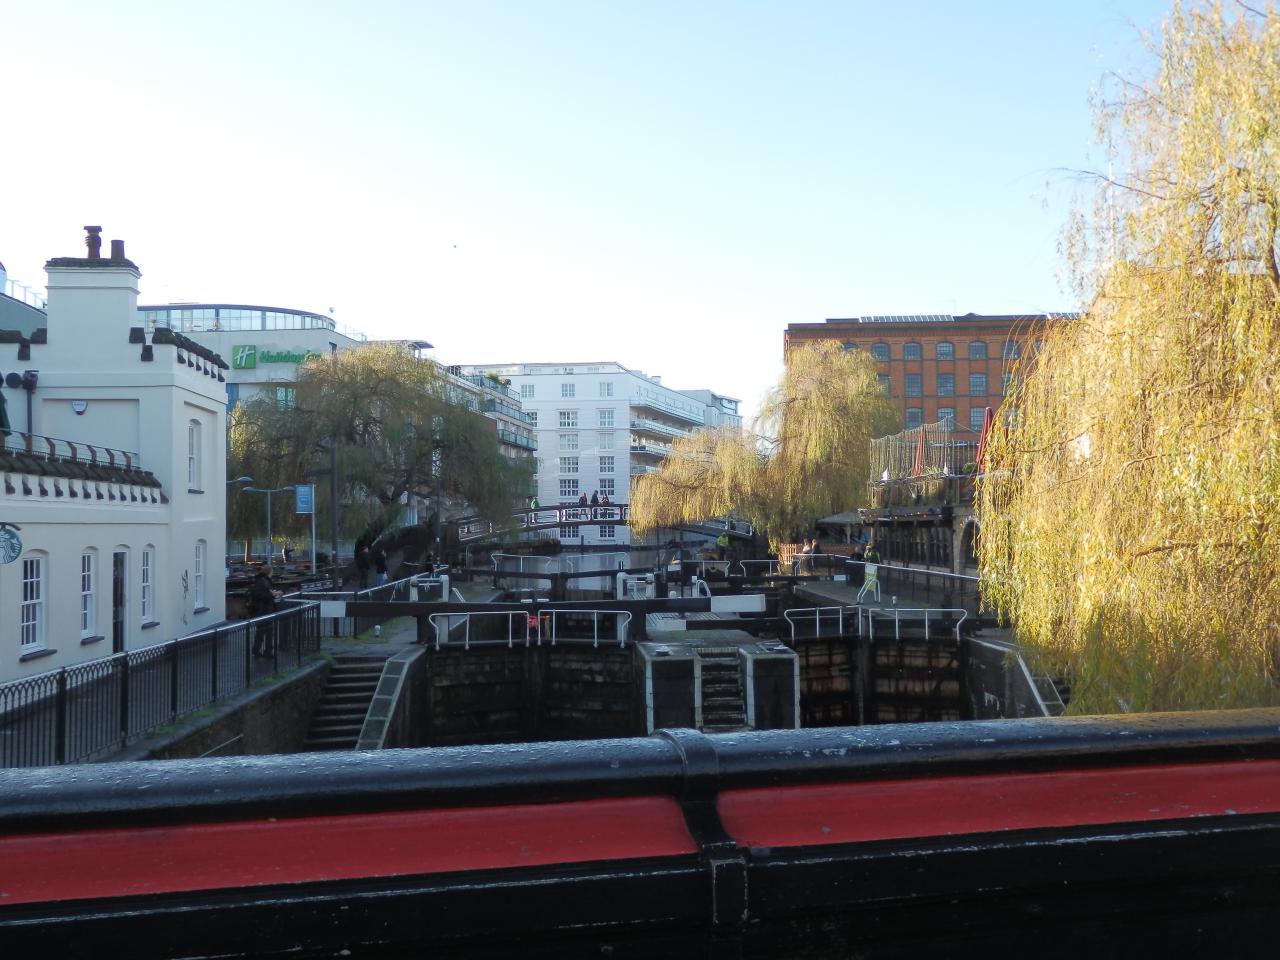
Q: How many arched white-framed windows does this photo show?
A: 5